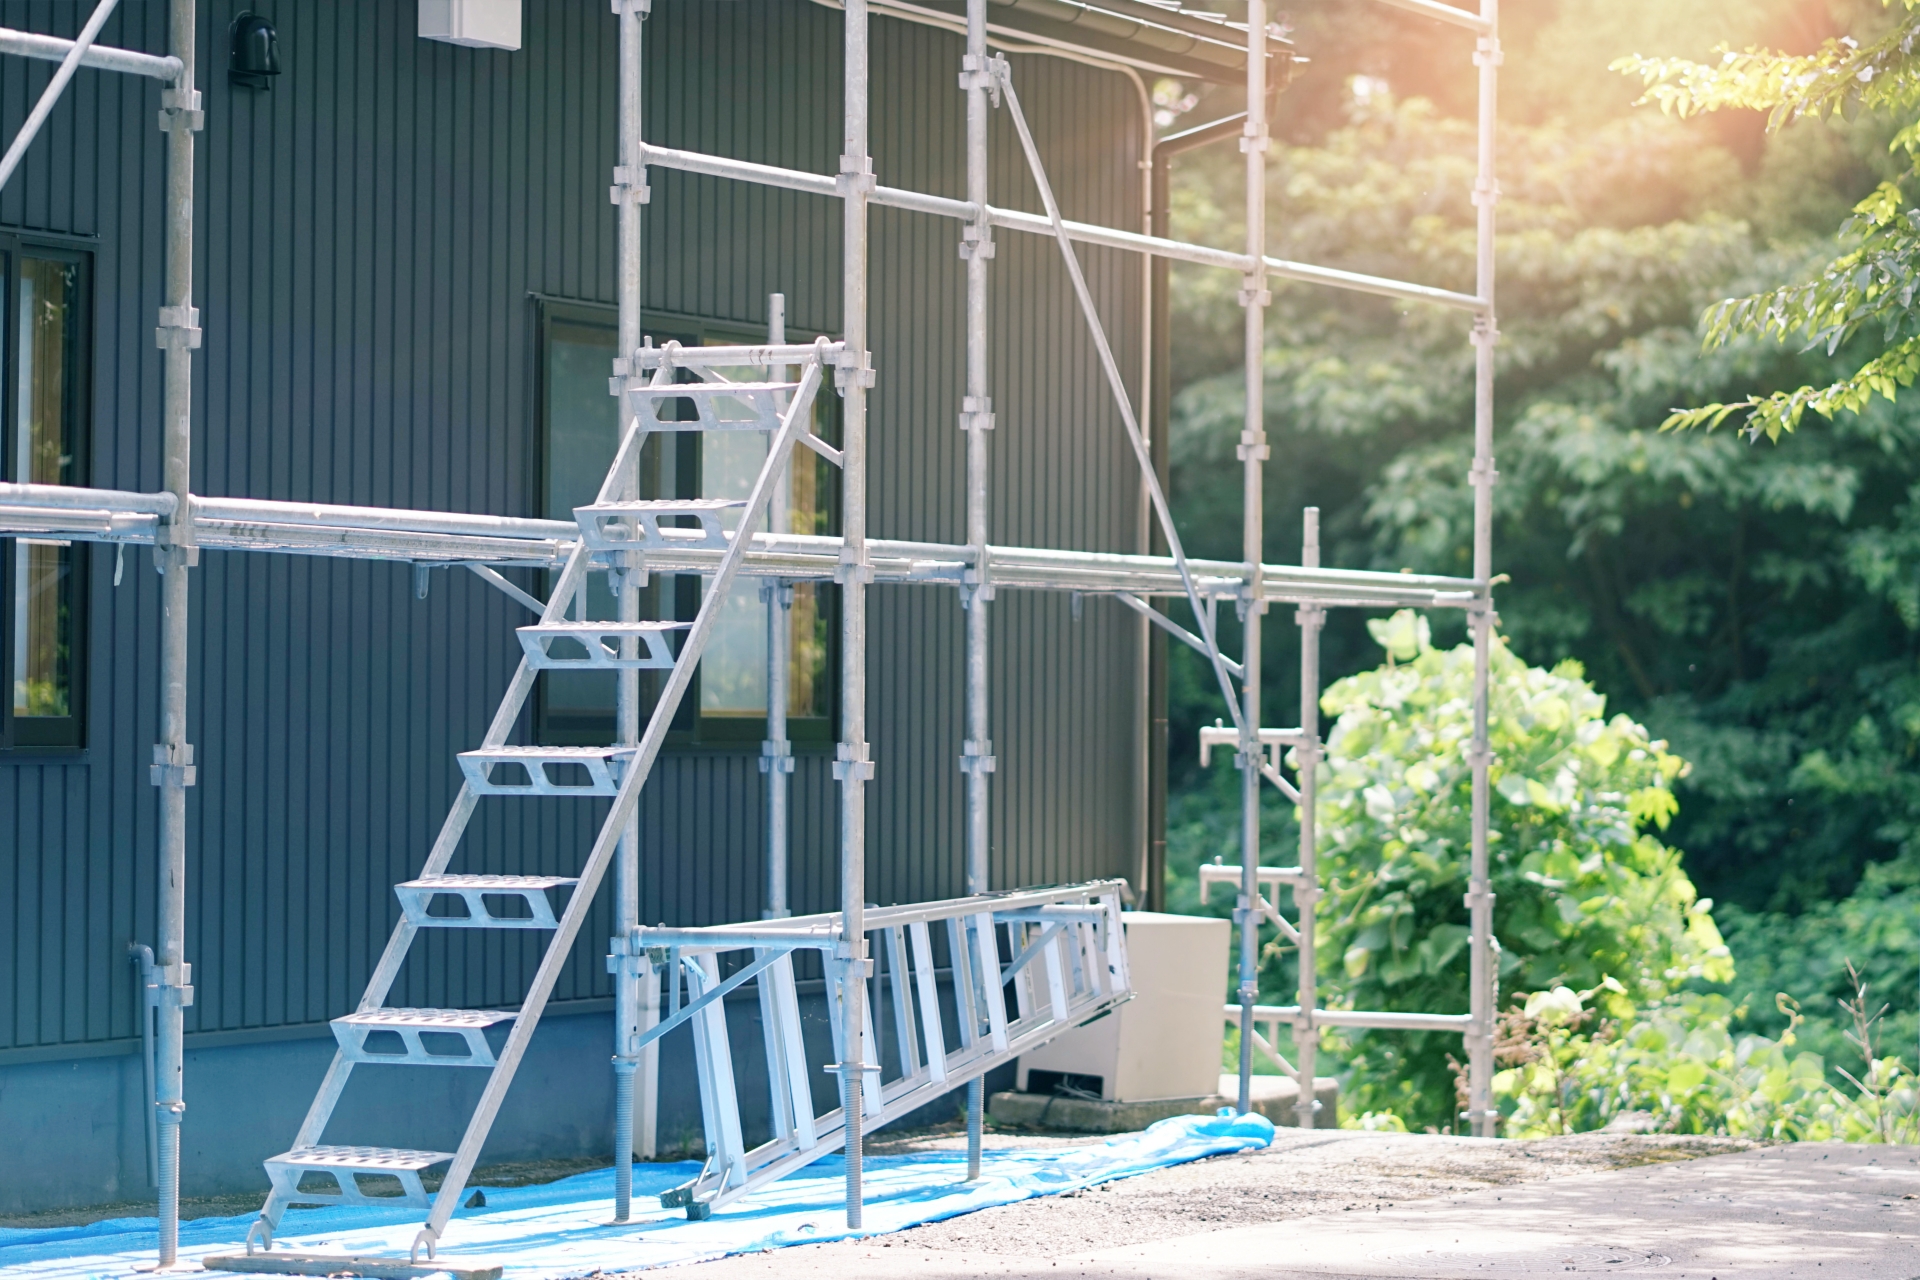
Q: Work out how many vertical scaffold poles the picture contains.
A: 8